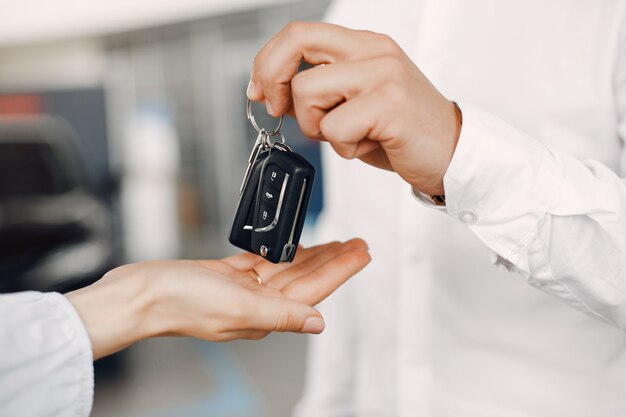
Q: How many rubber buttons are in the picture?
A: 3